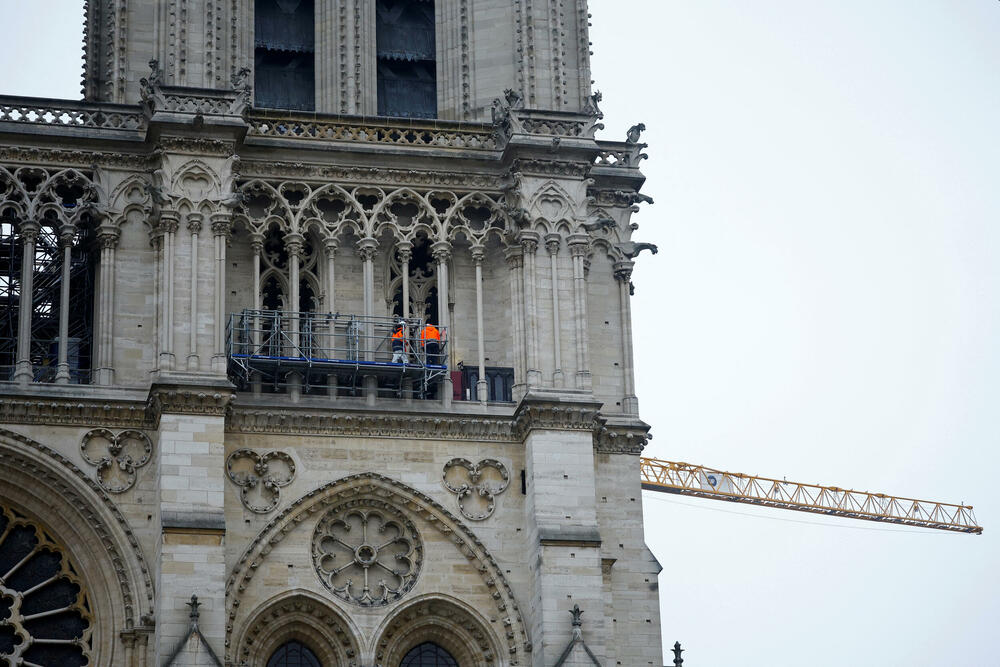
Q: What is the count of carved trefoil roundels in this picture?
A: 3